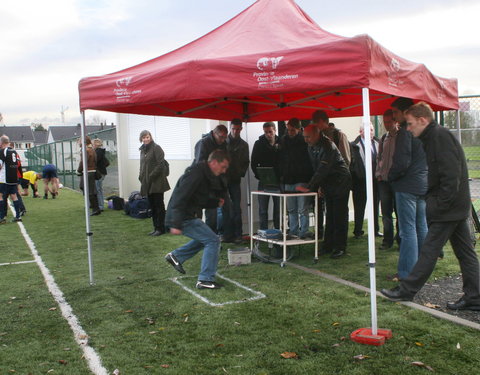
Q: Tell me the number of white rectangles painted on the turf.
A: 1